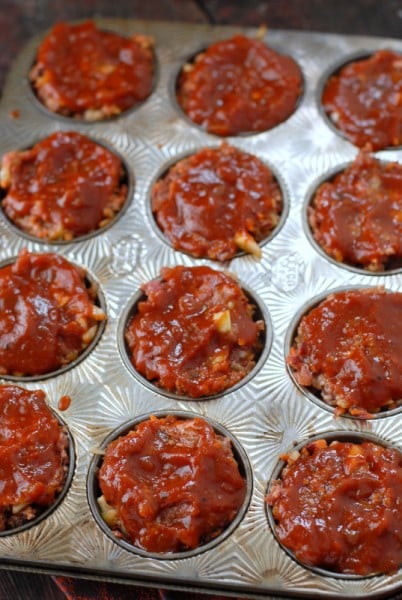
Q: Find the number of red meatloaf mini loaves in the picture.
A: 12